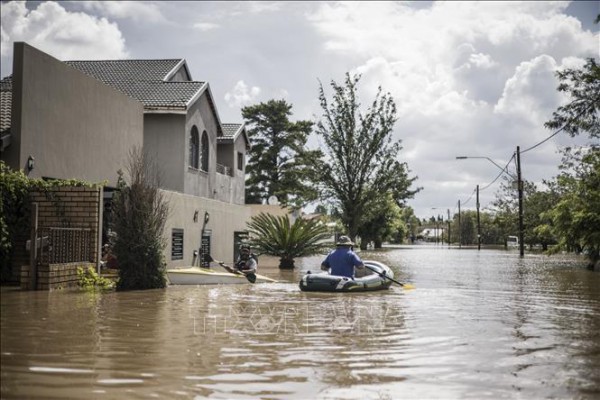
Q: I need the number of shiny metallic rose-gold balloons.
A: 0